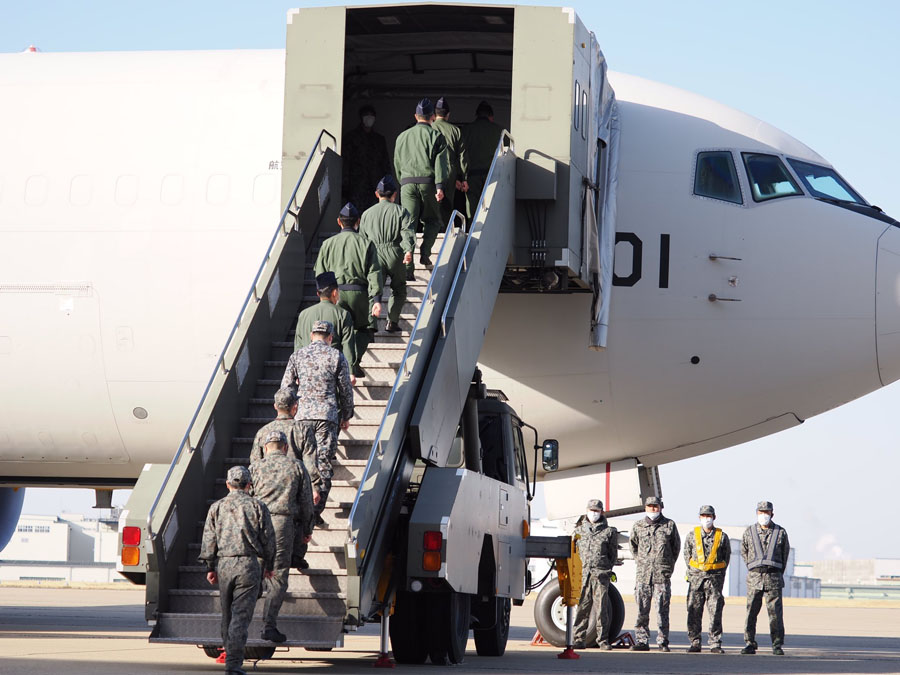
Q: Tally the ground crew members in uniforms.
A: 4